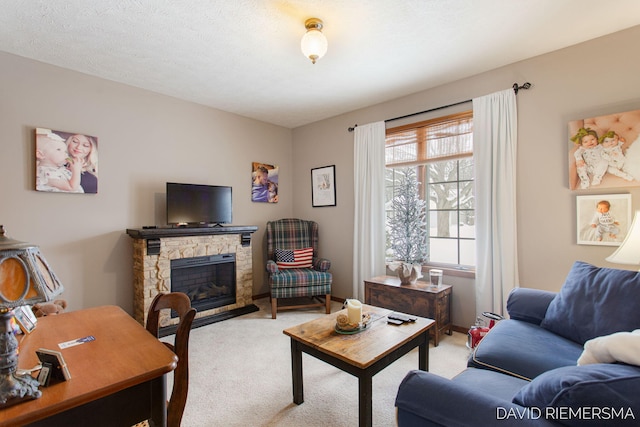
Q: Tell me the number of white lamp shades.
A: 1